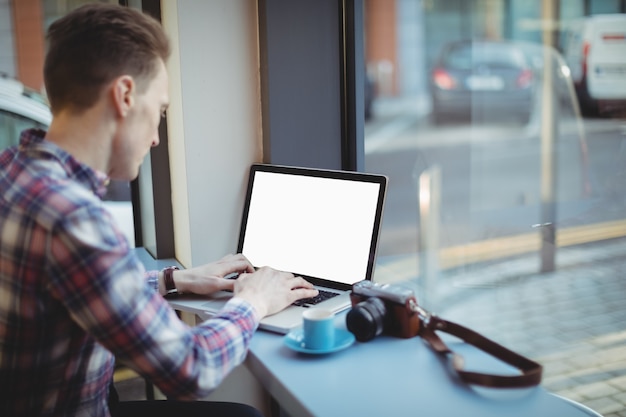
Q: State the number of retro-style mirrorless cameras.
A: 1